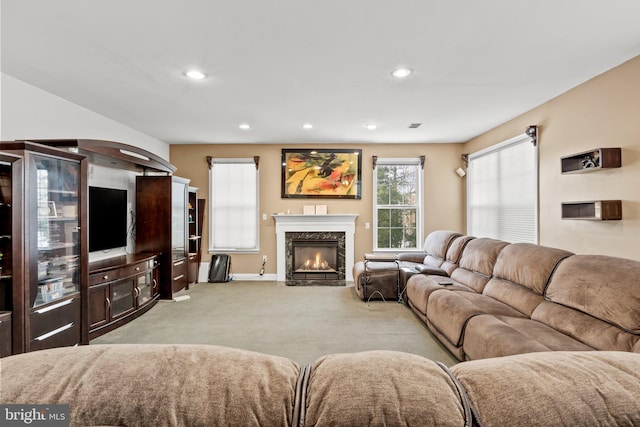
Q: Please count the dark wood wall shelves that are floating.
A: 2